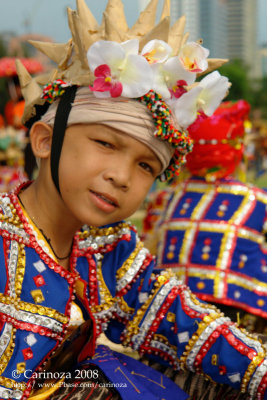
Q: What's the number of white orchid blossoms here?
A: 5